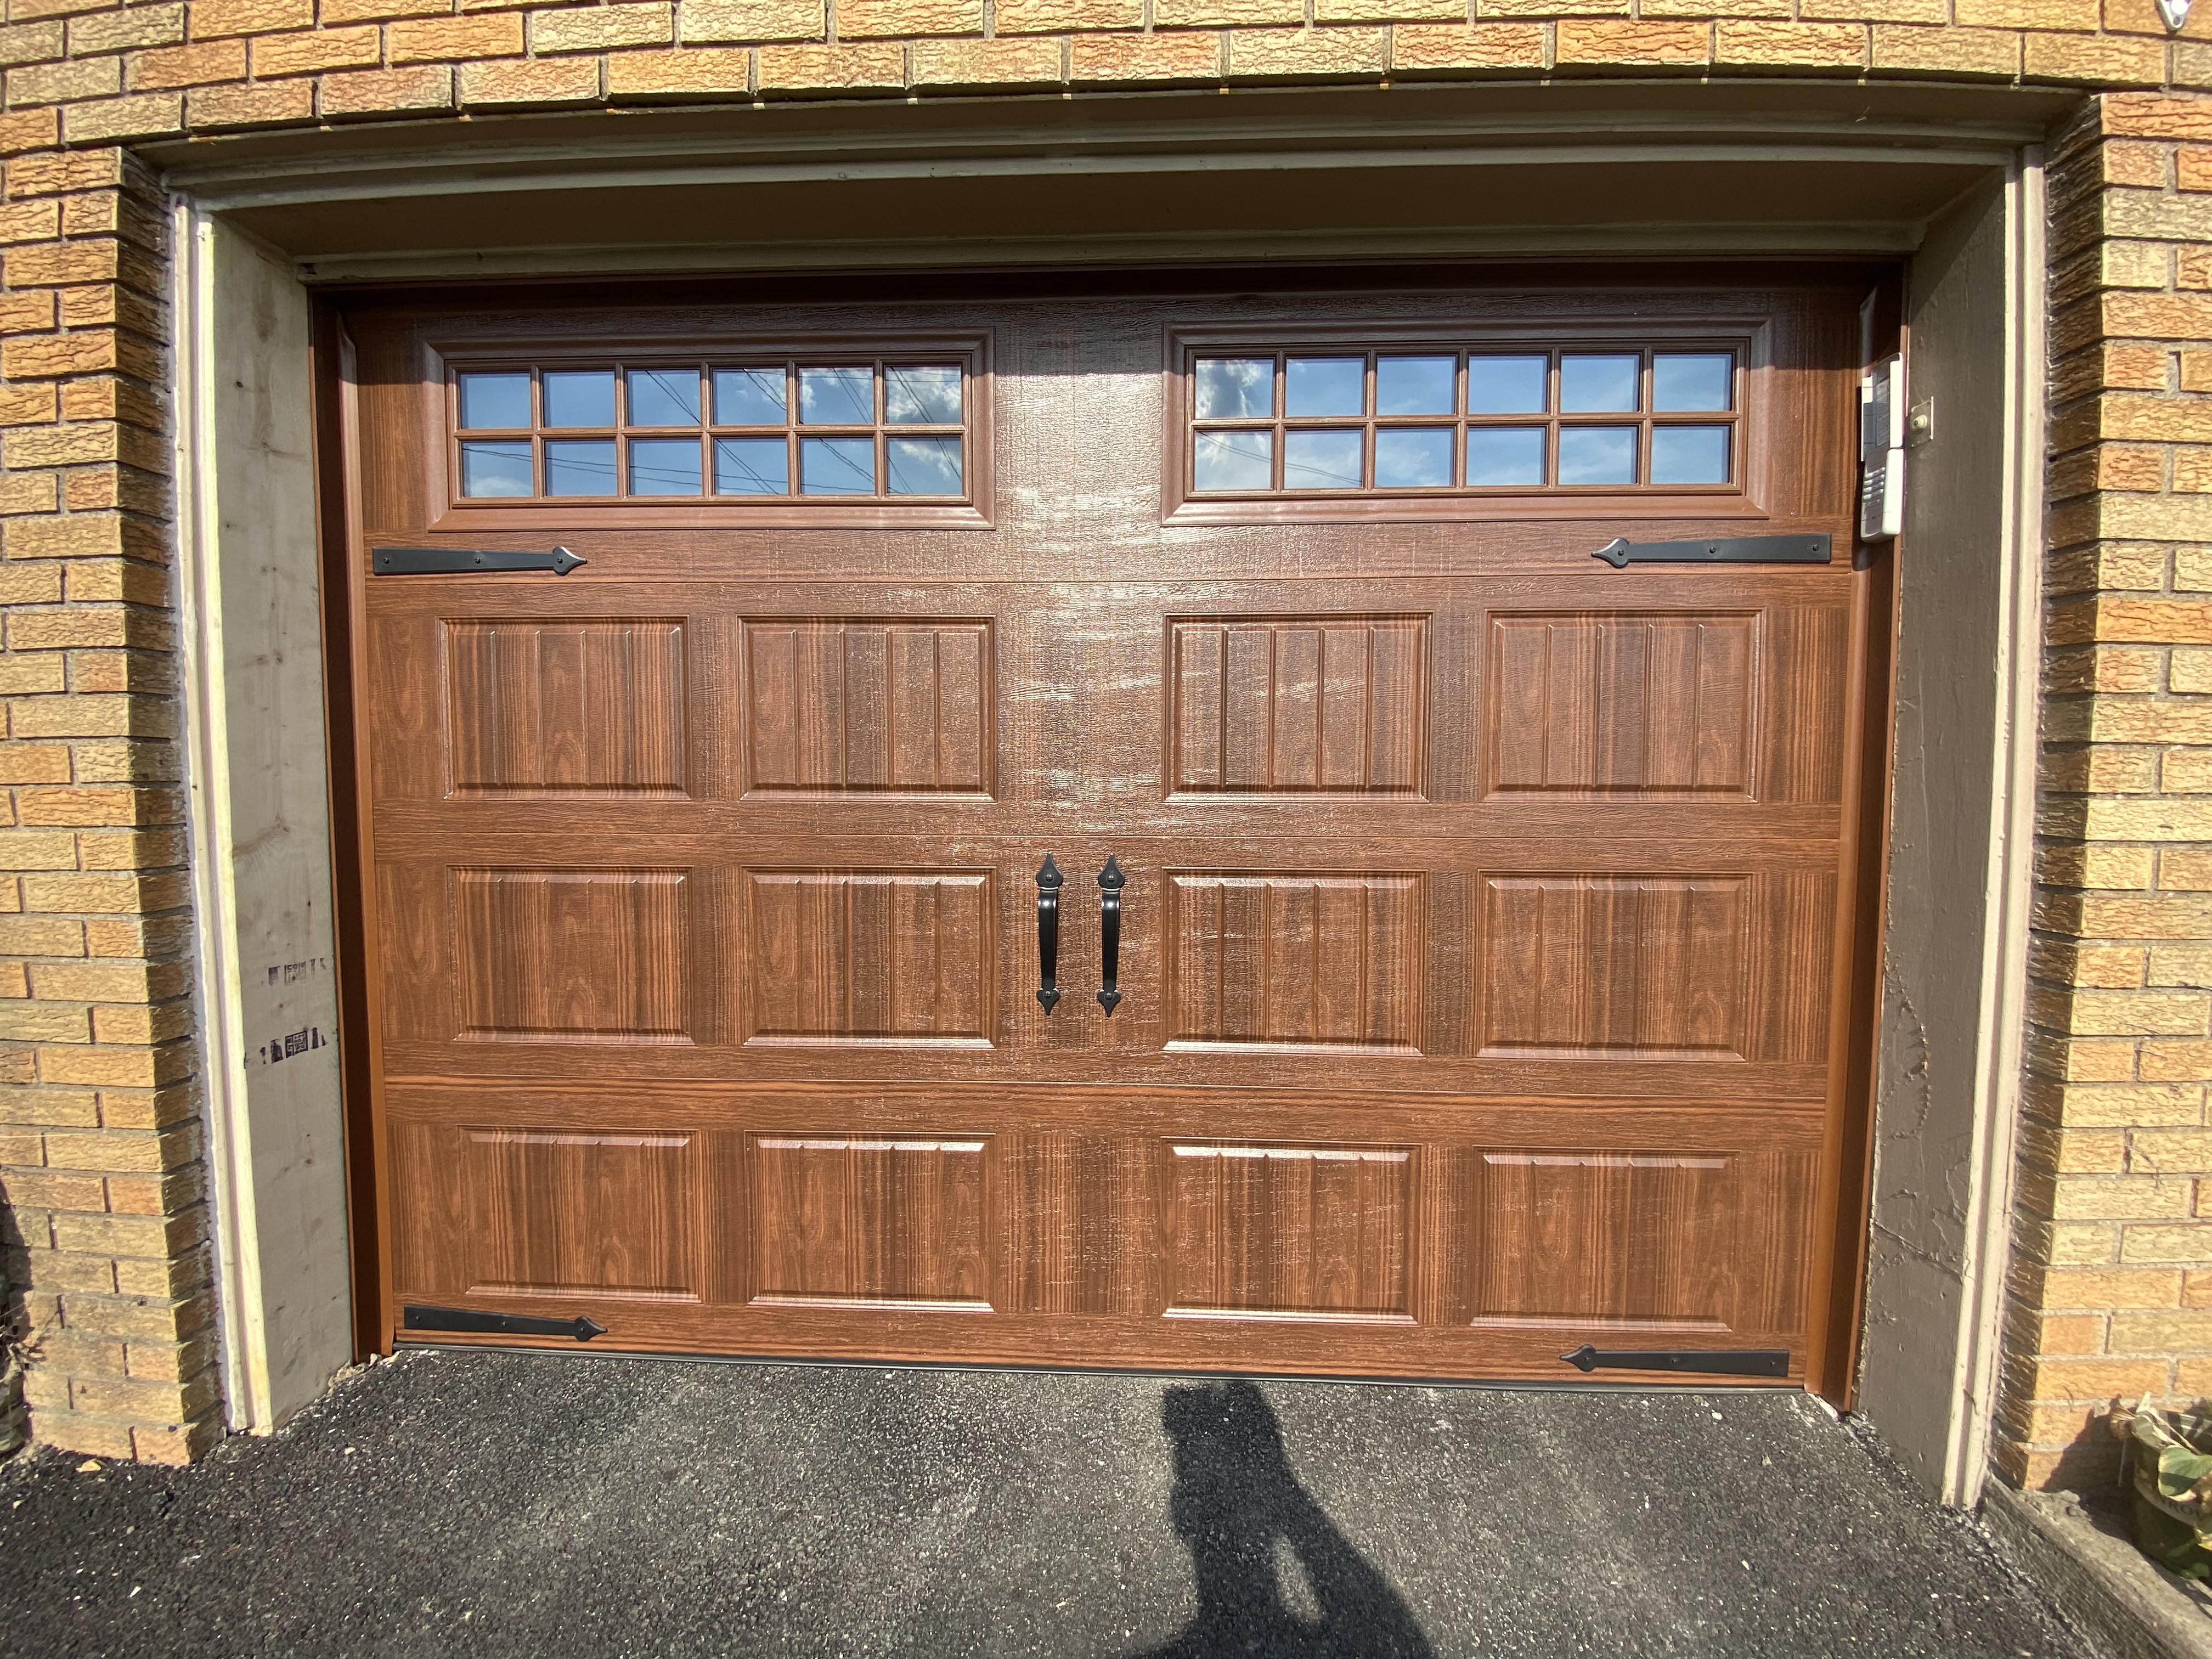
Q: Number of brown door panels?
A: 12